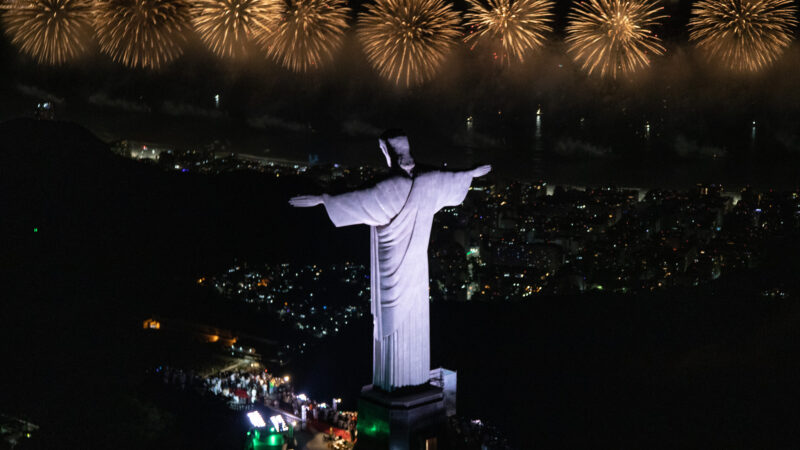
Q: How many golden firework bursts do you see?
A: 8